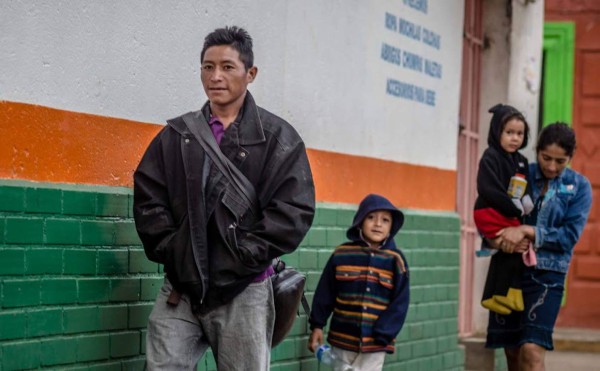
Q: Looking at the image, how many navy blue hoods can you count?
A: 1